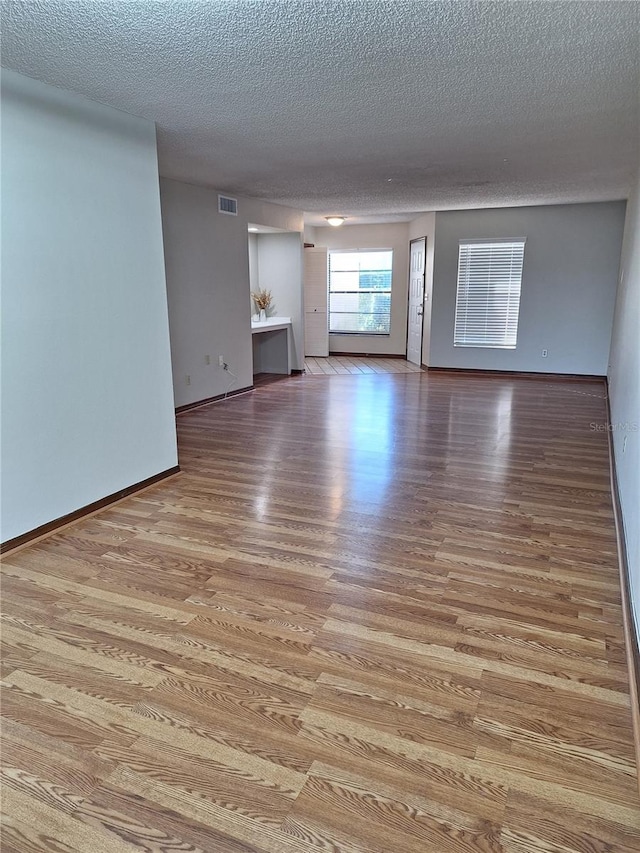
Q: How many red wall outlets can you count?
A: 0